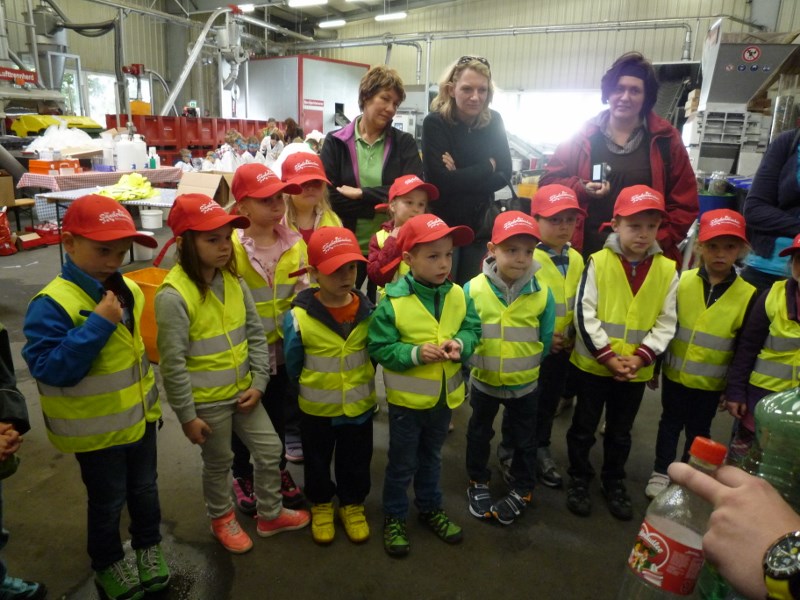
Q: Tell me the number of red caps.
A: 12